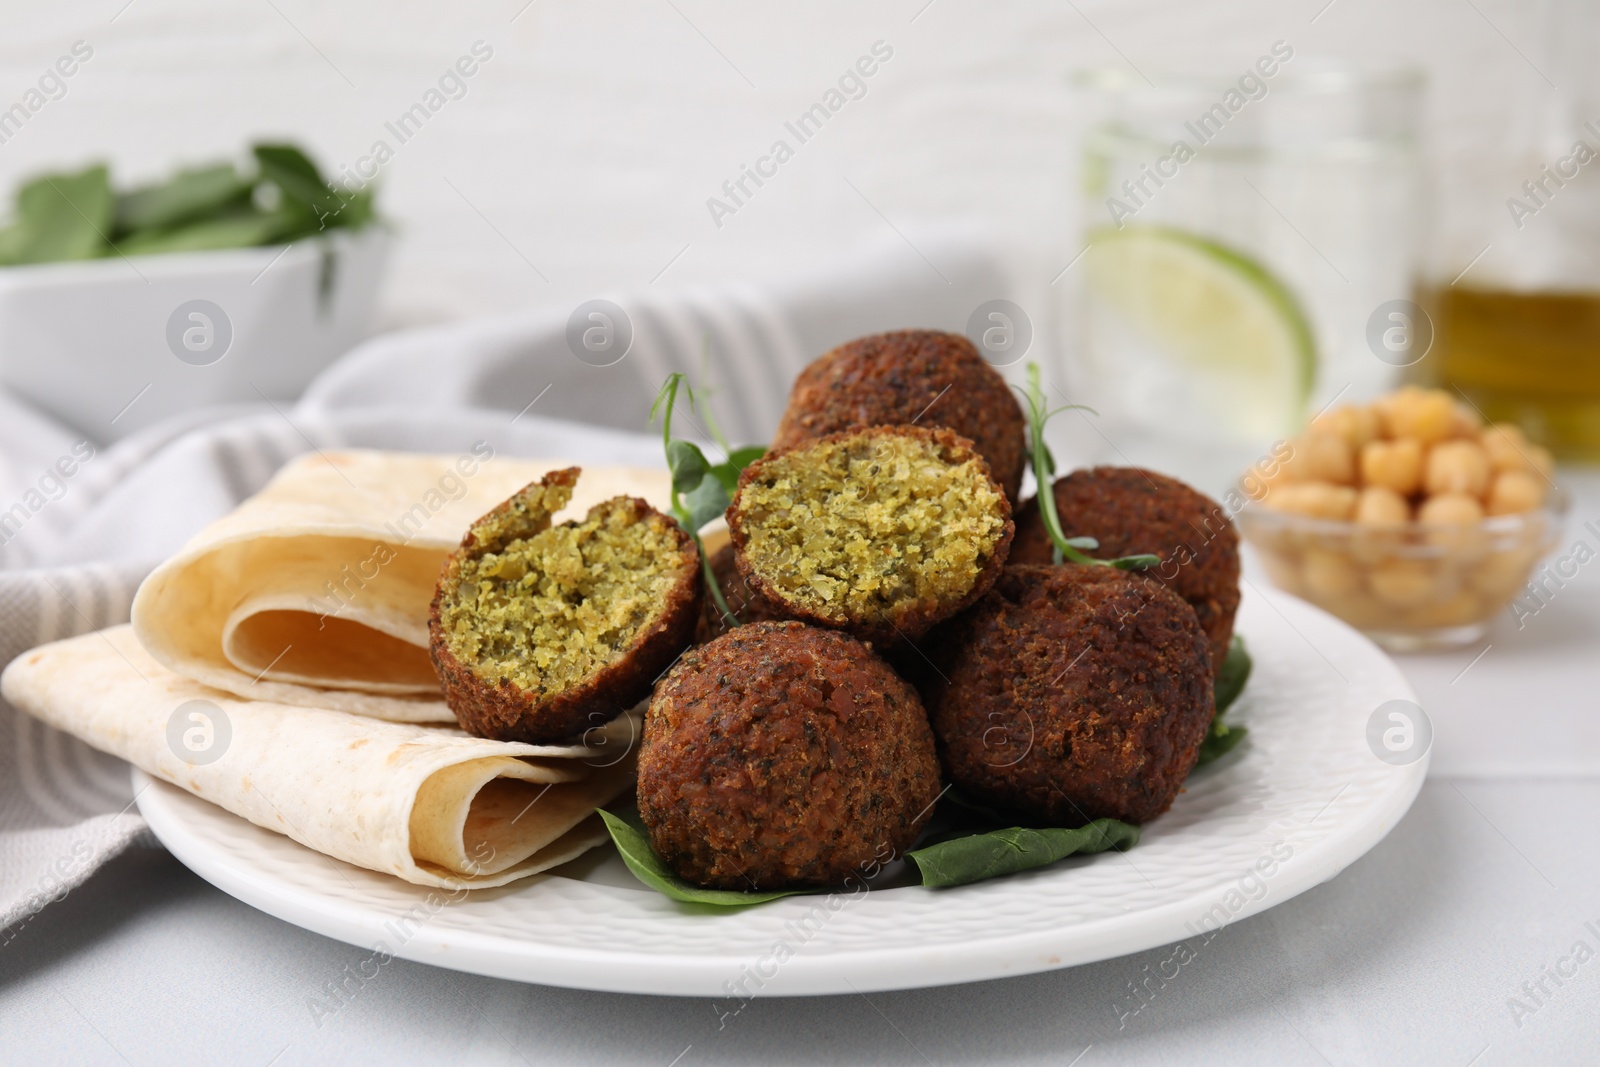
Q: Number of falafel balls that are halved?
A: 2